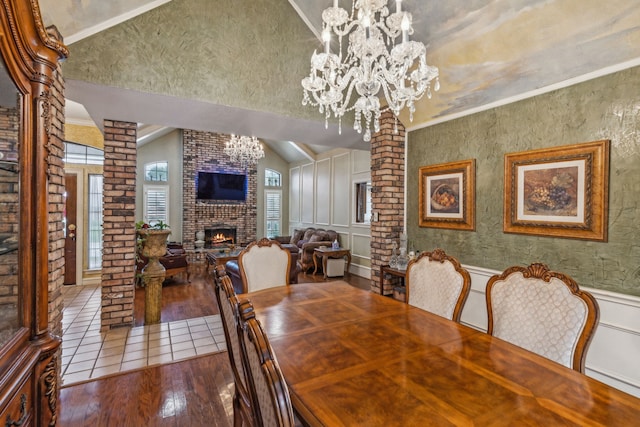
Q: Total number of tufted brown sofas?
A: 1